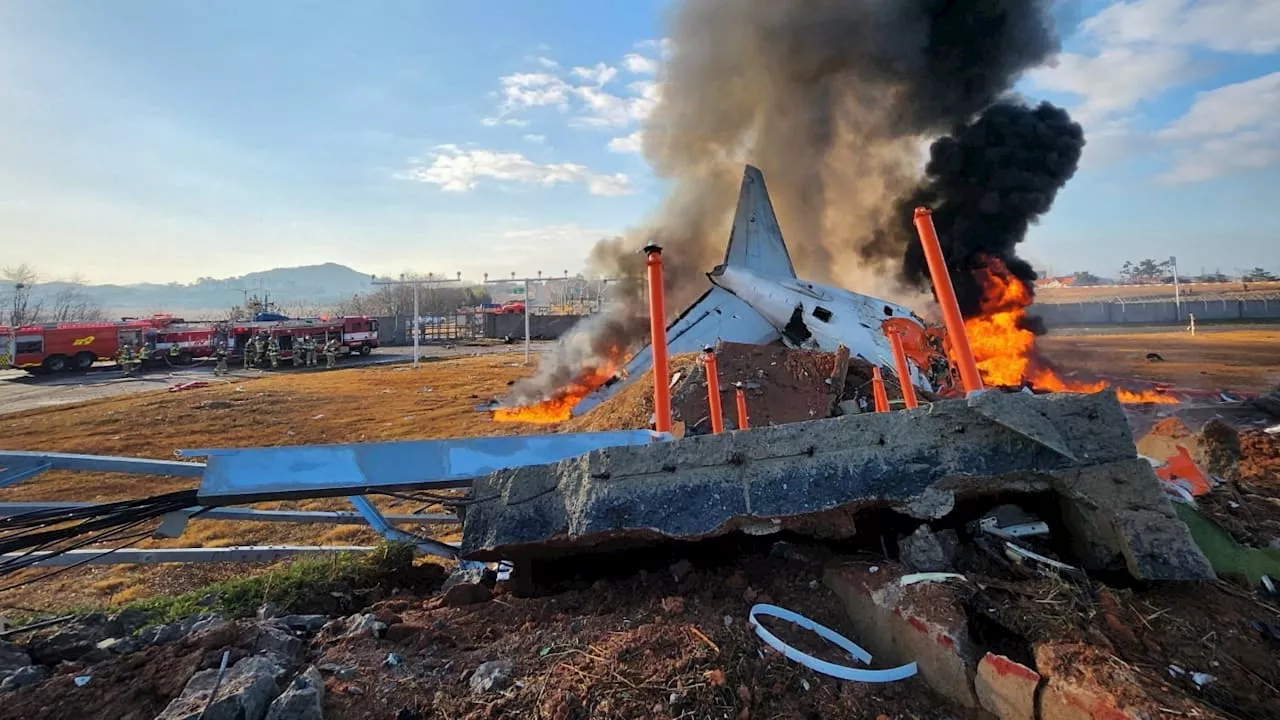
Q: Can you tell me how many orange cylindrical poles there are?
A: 6